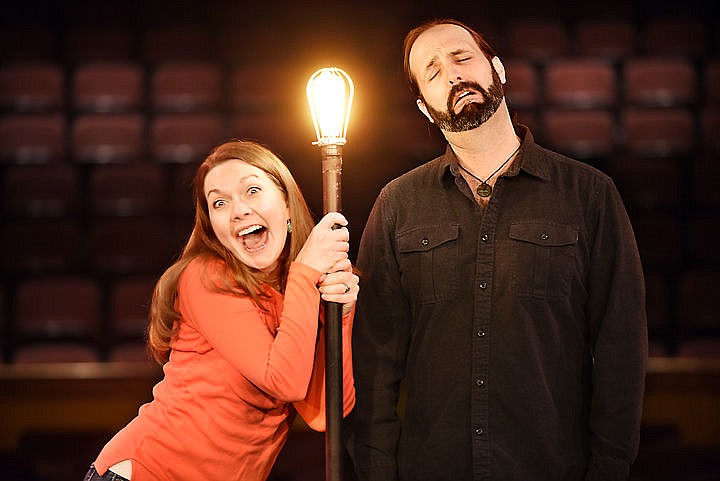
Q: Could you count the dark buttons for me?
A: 7